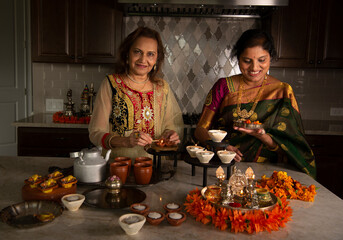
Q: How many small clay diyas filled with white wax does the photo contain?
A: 4